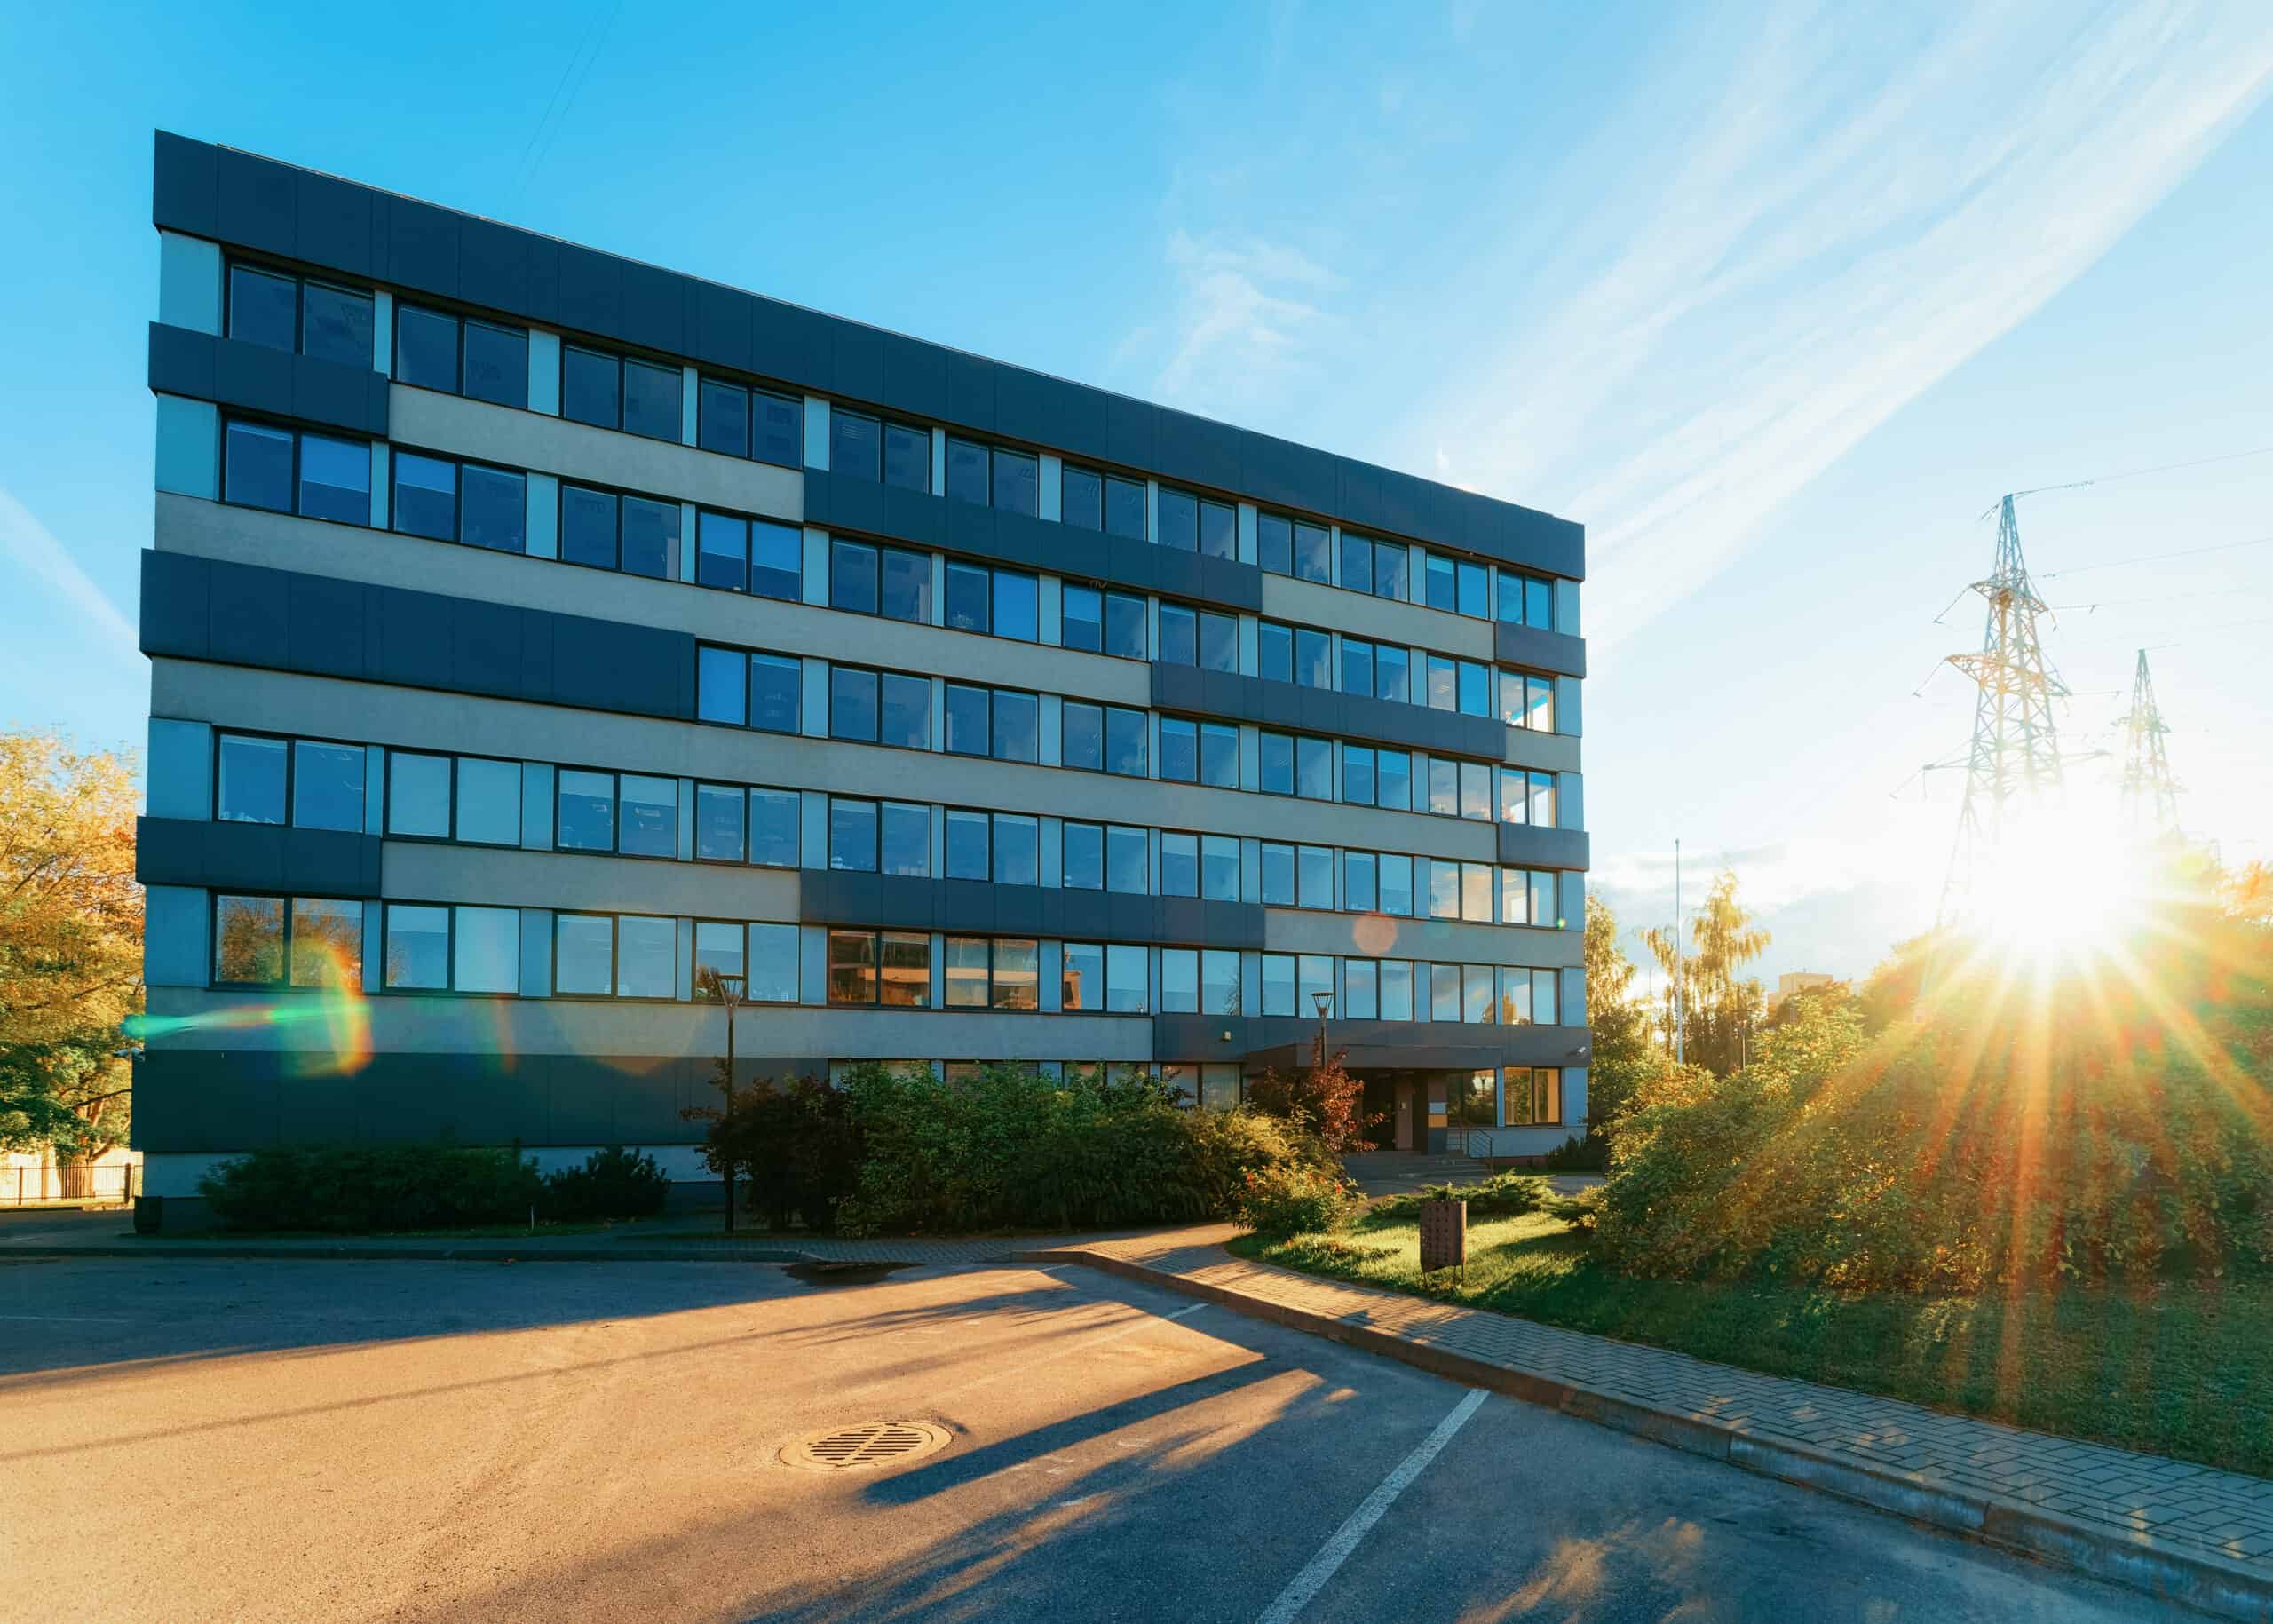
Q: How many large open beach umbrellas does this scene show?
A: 0